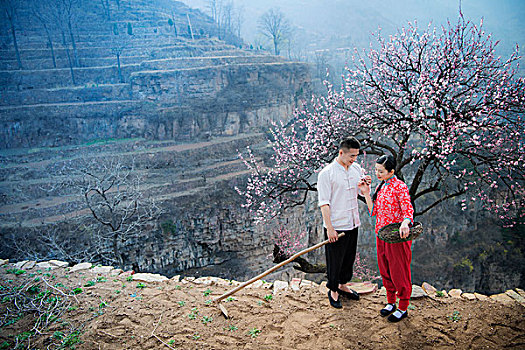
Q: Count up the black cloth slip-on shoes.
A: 4